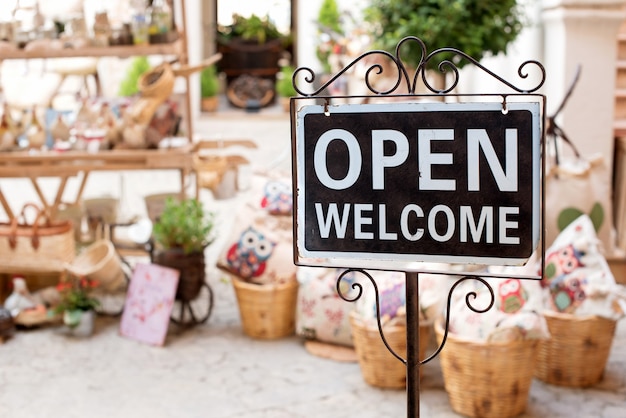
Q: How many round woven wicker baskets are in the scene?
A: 4